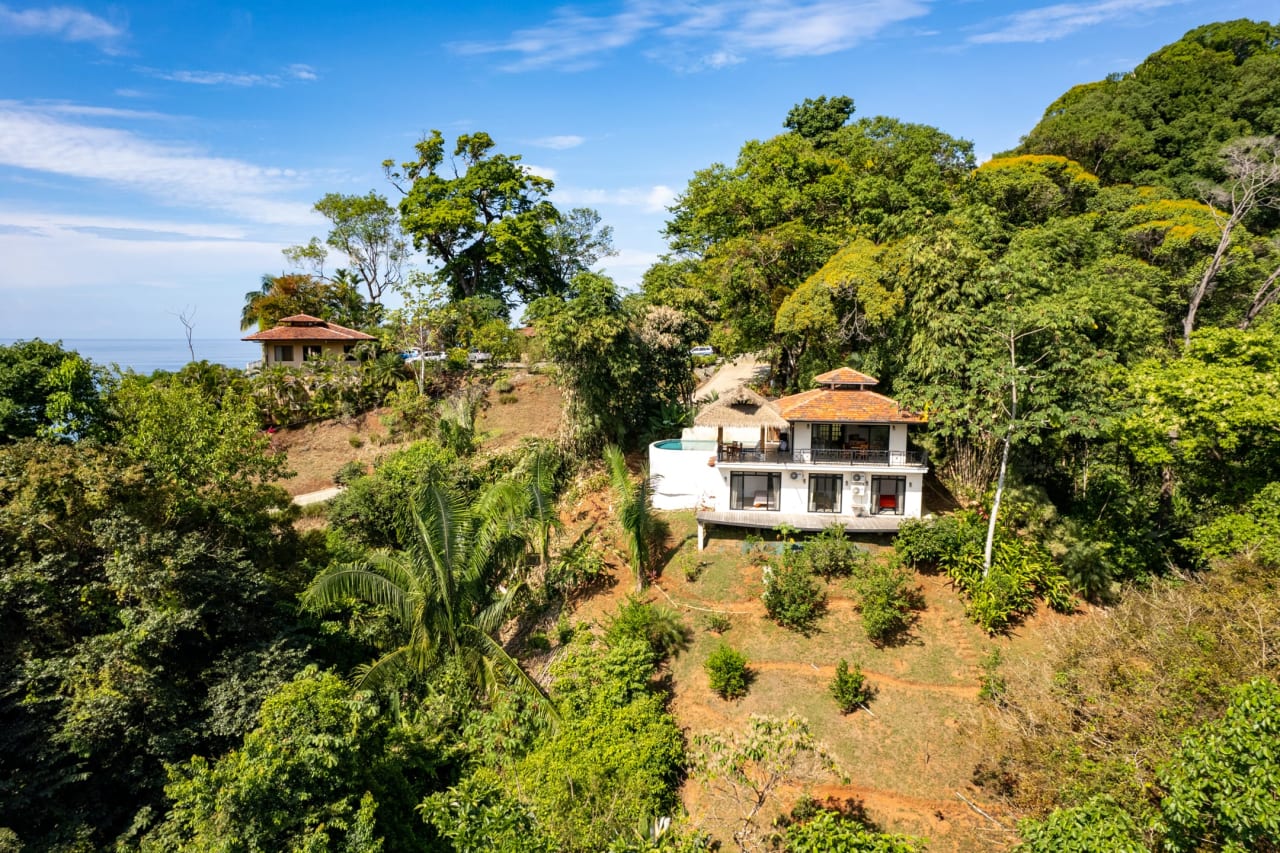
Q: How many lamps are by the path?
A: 0